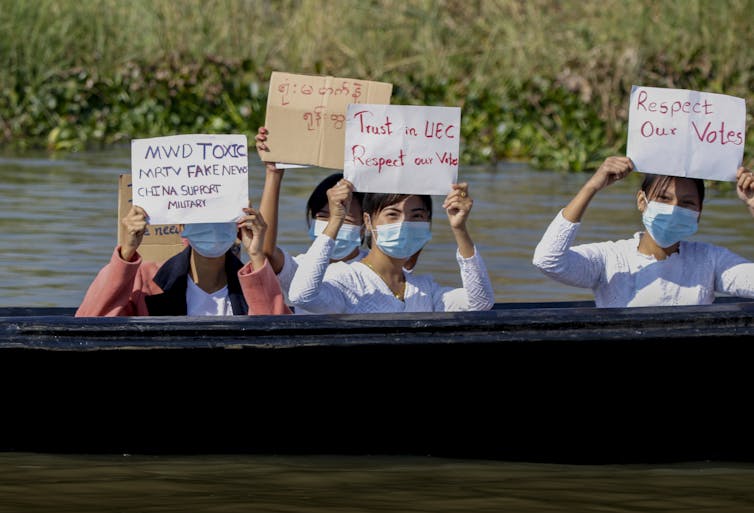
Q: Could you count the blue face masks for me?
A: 4